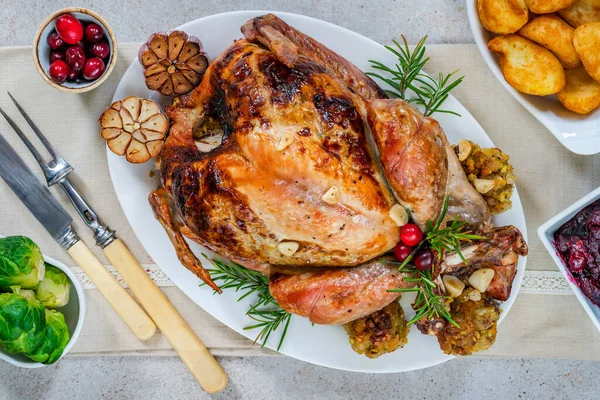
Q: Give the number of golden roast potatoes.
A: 7